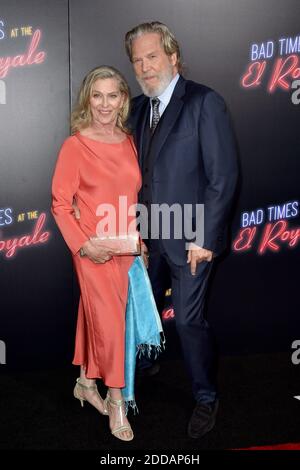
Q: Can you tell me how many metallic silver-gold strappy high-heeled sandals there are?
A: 2